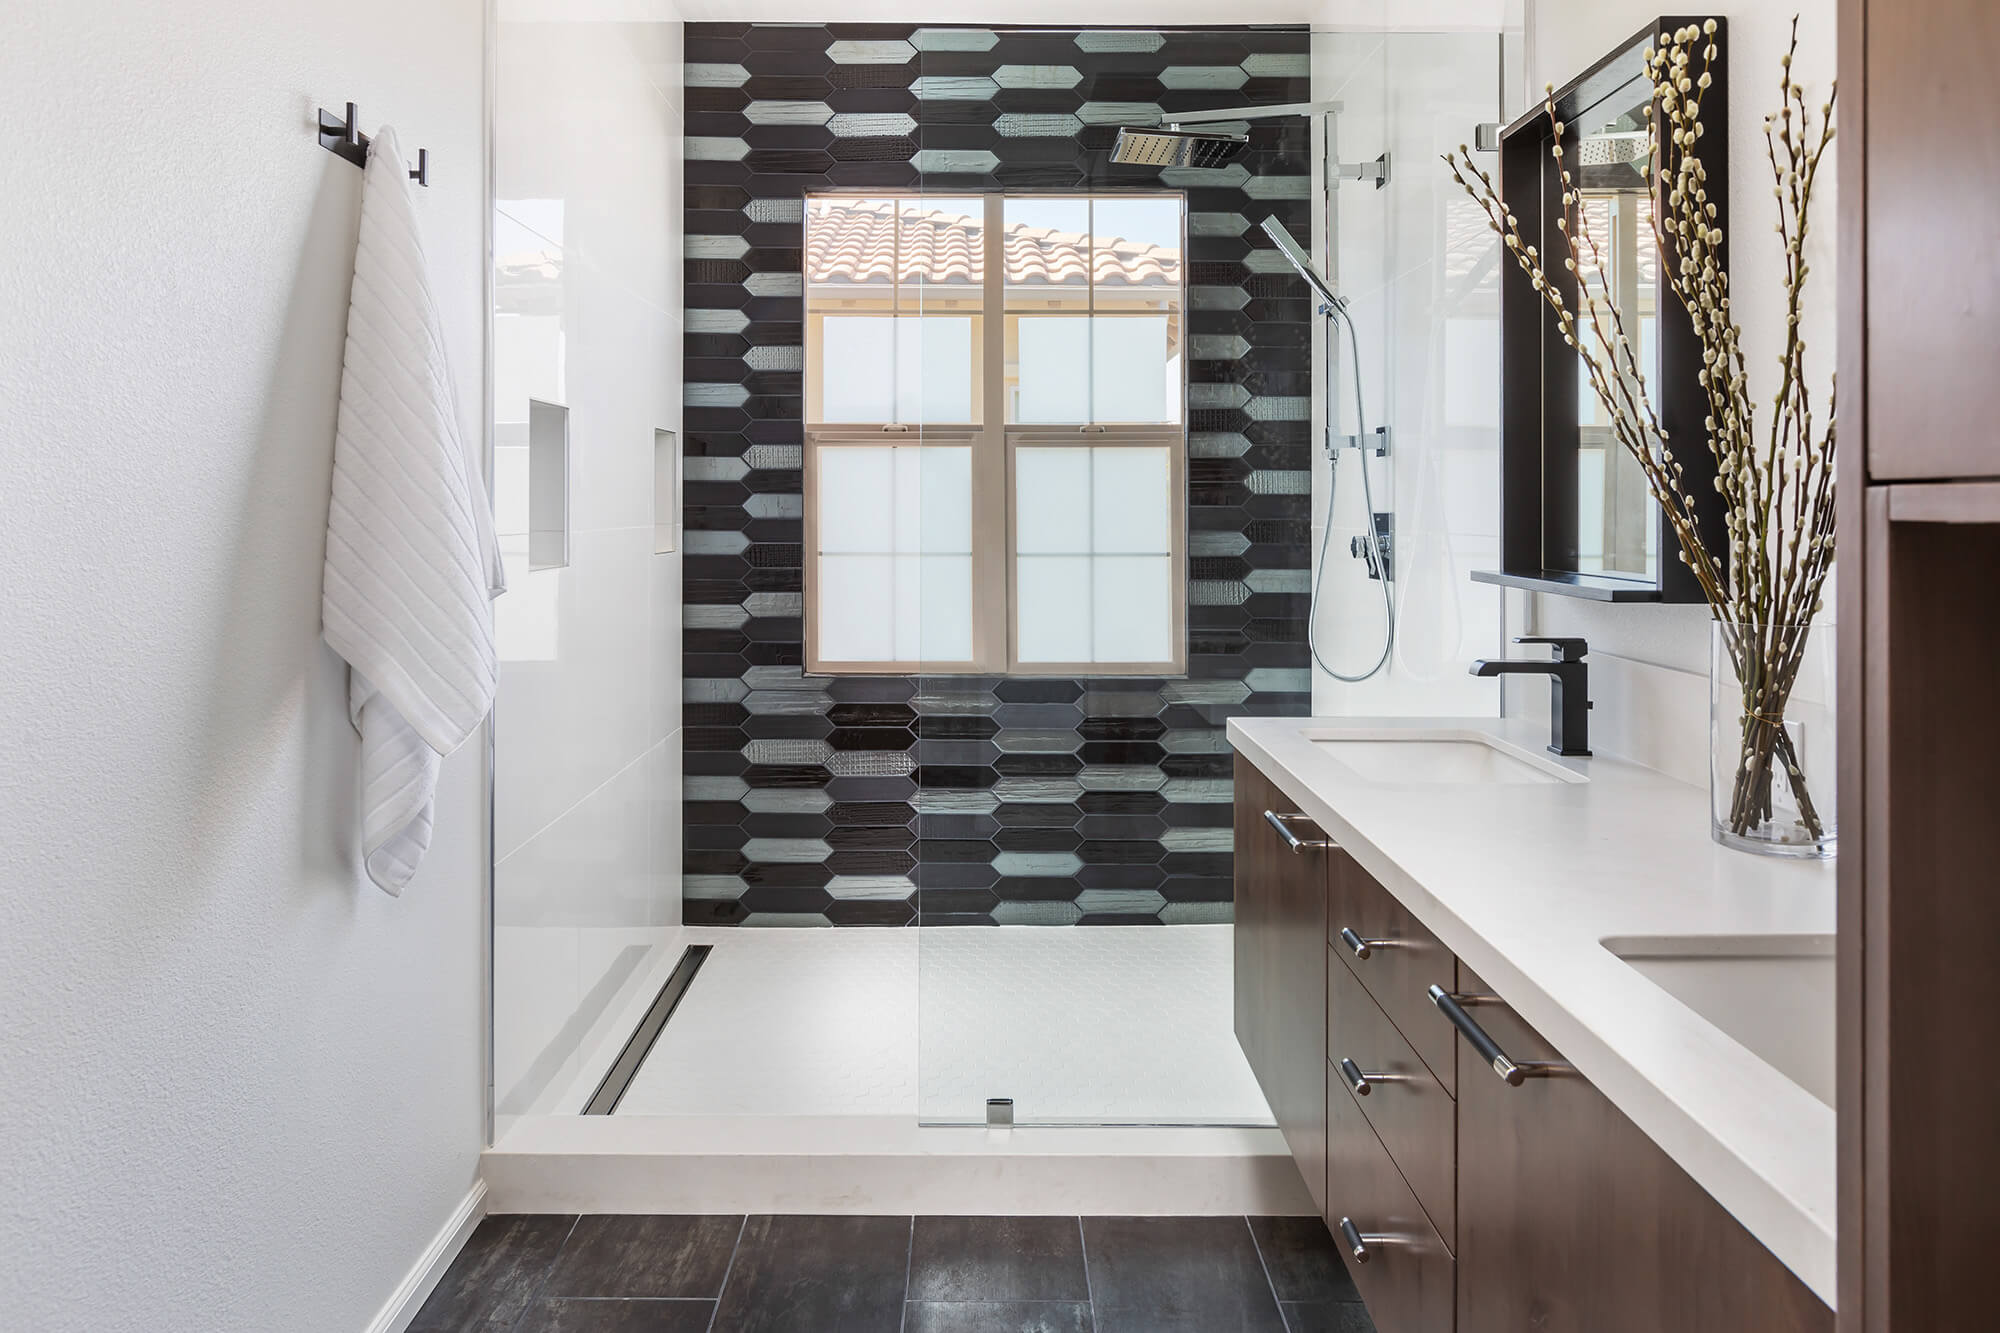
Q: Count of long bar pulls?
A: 2